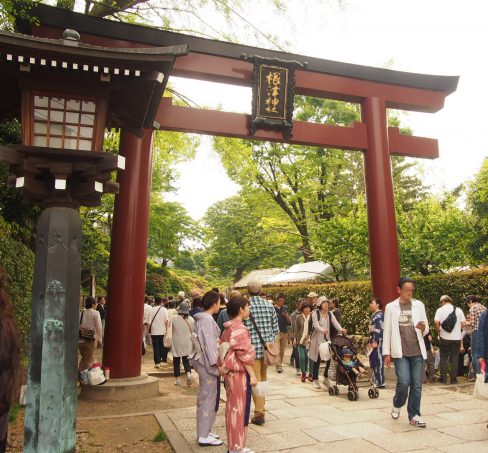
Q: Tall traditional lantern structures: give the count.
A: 1